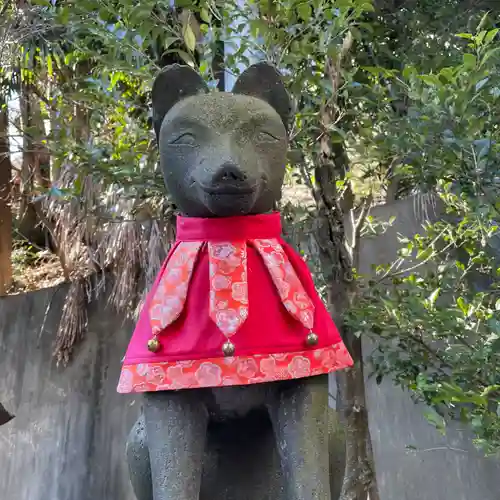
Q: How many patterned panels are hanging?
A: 3